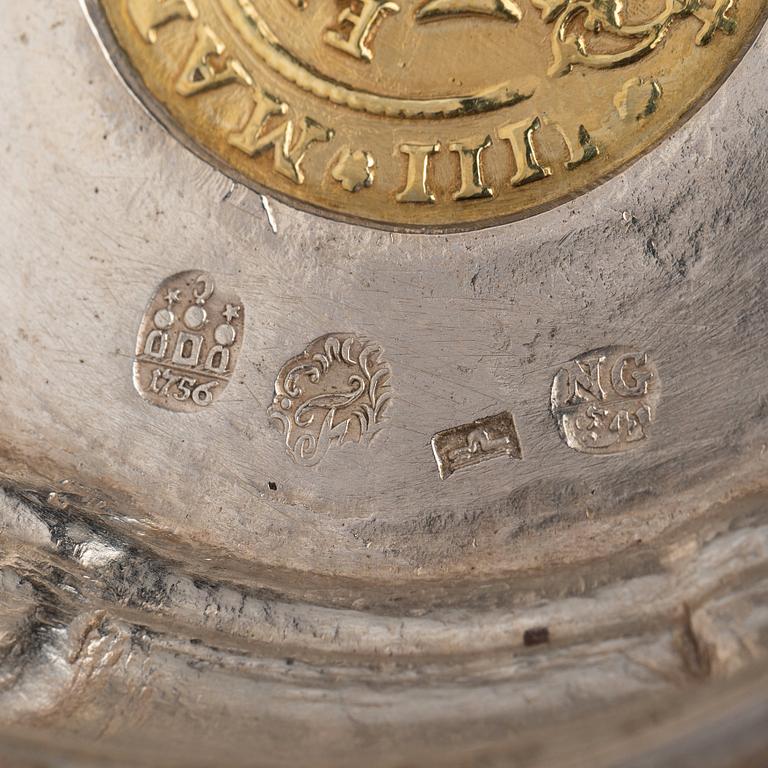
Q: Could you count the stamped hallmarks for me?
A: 4